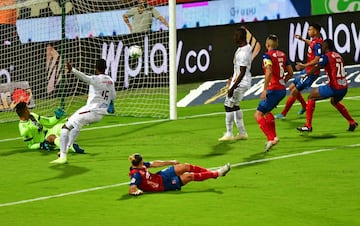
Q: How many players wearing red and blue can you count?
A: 4